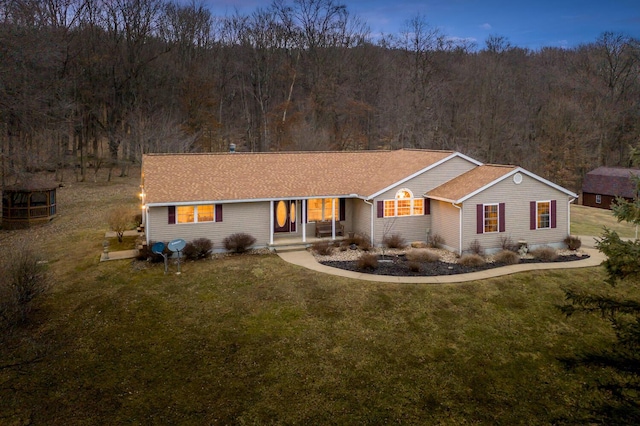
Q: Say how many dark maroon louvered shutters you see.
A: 10